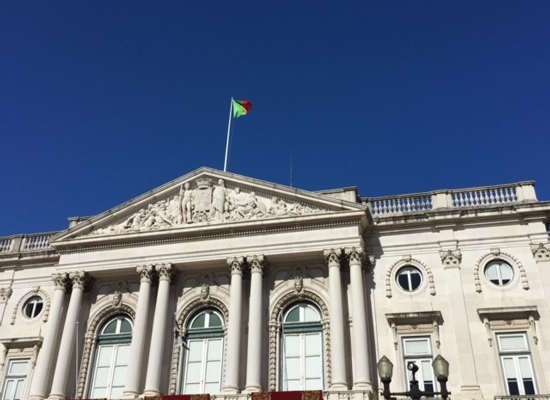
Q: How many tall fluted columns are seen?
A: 8